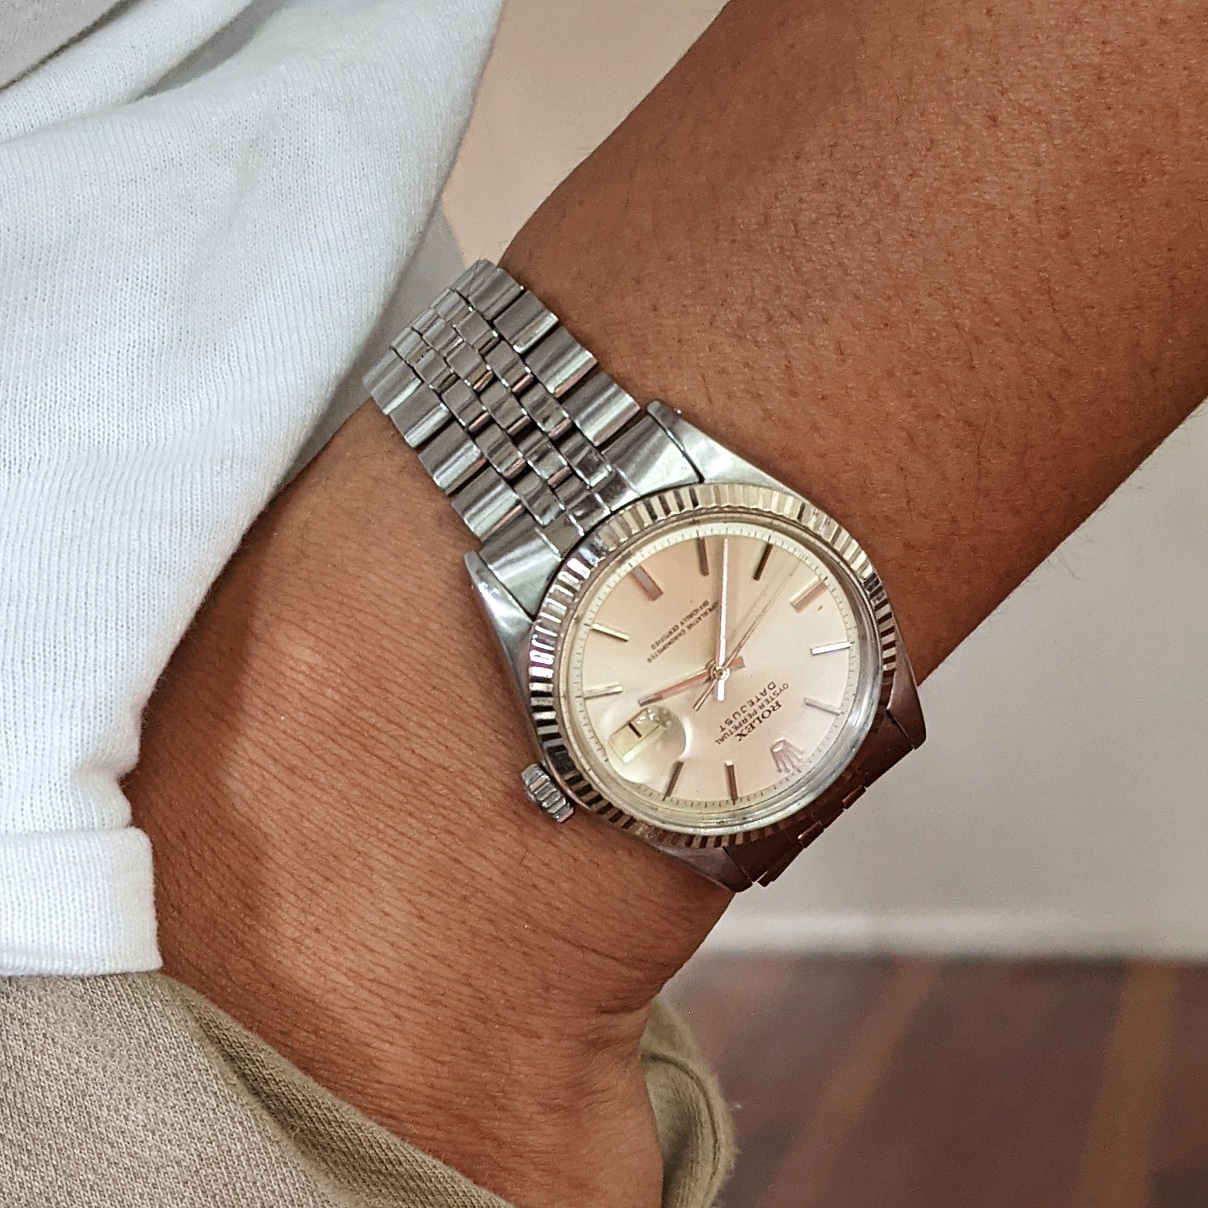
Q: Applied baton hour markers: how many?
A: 10